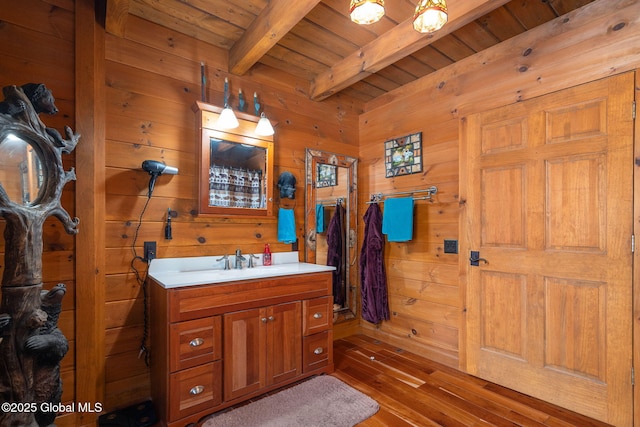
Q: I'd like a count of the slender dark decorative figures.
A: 4